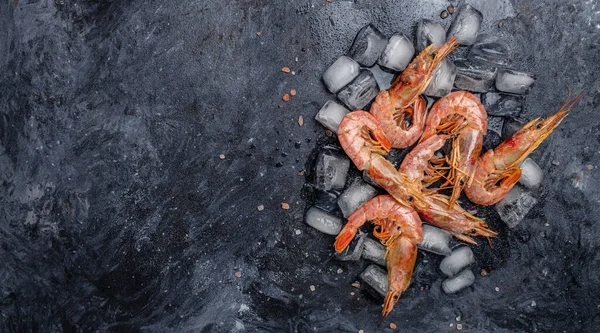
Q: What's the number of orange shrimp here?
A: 6